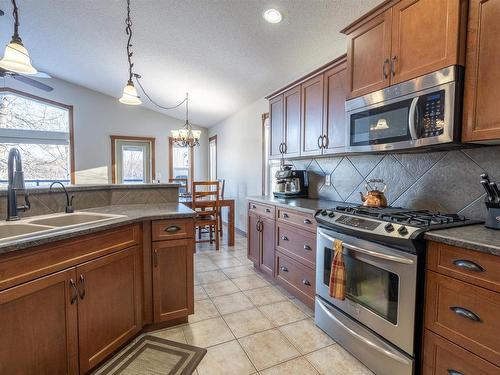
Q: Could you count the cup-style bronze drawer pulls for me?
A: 12